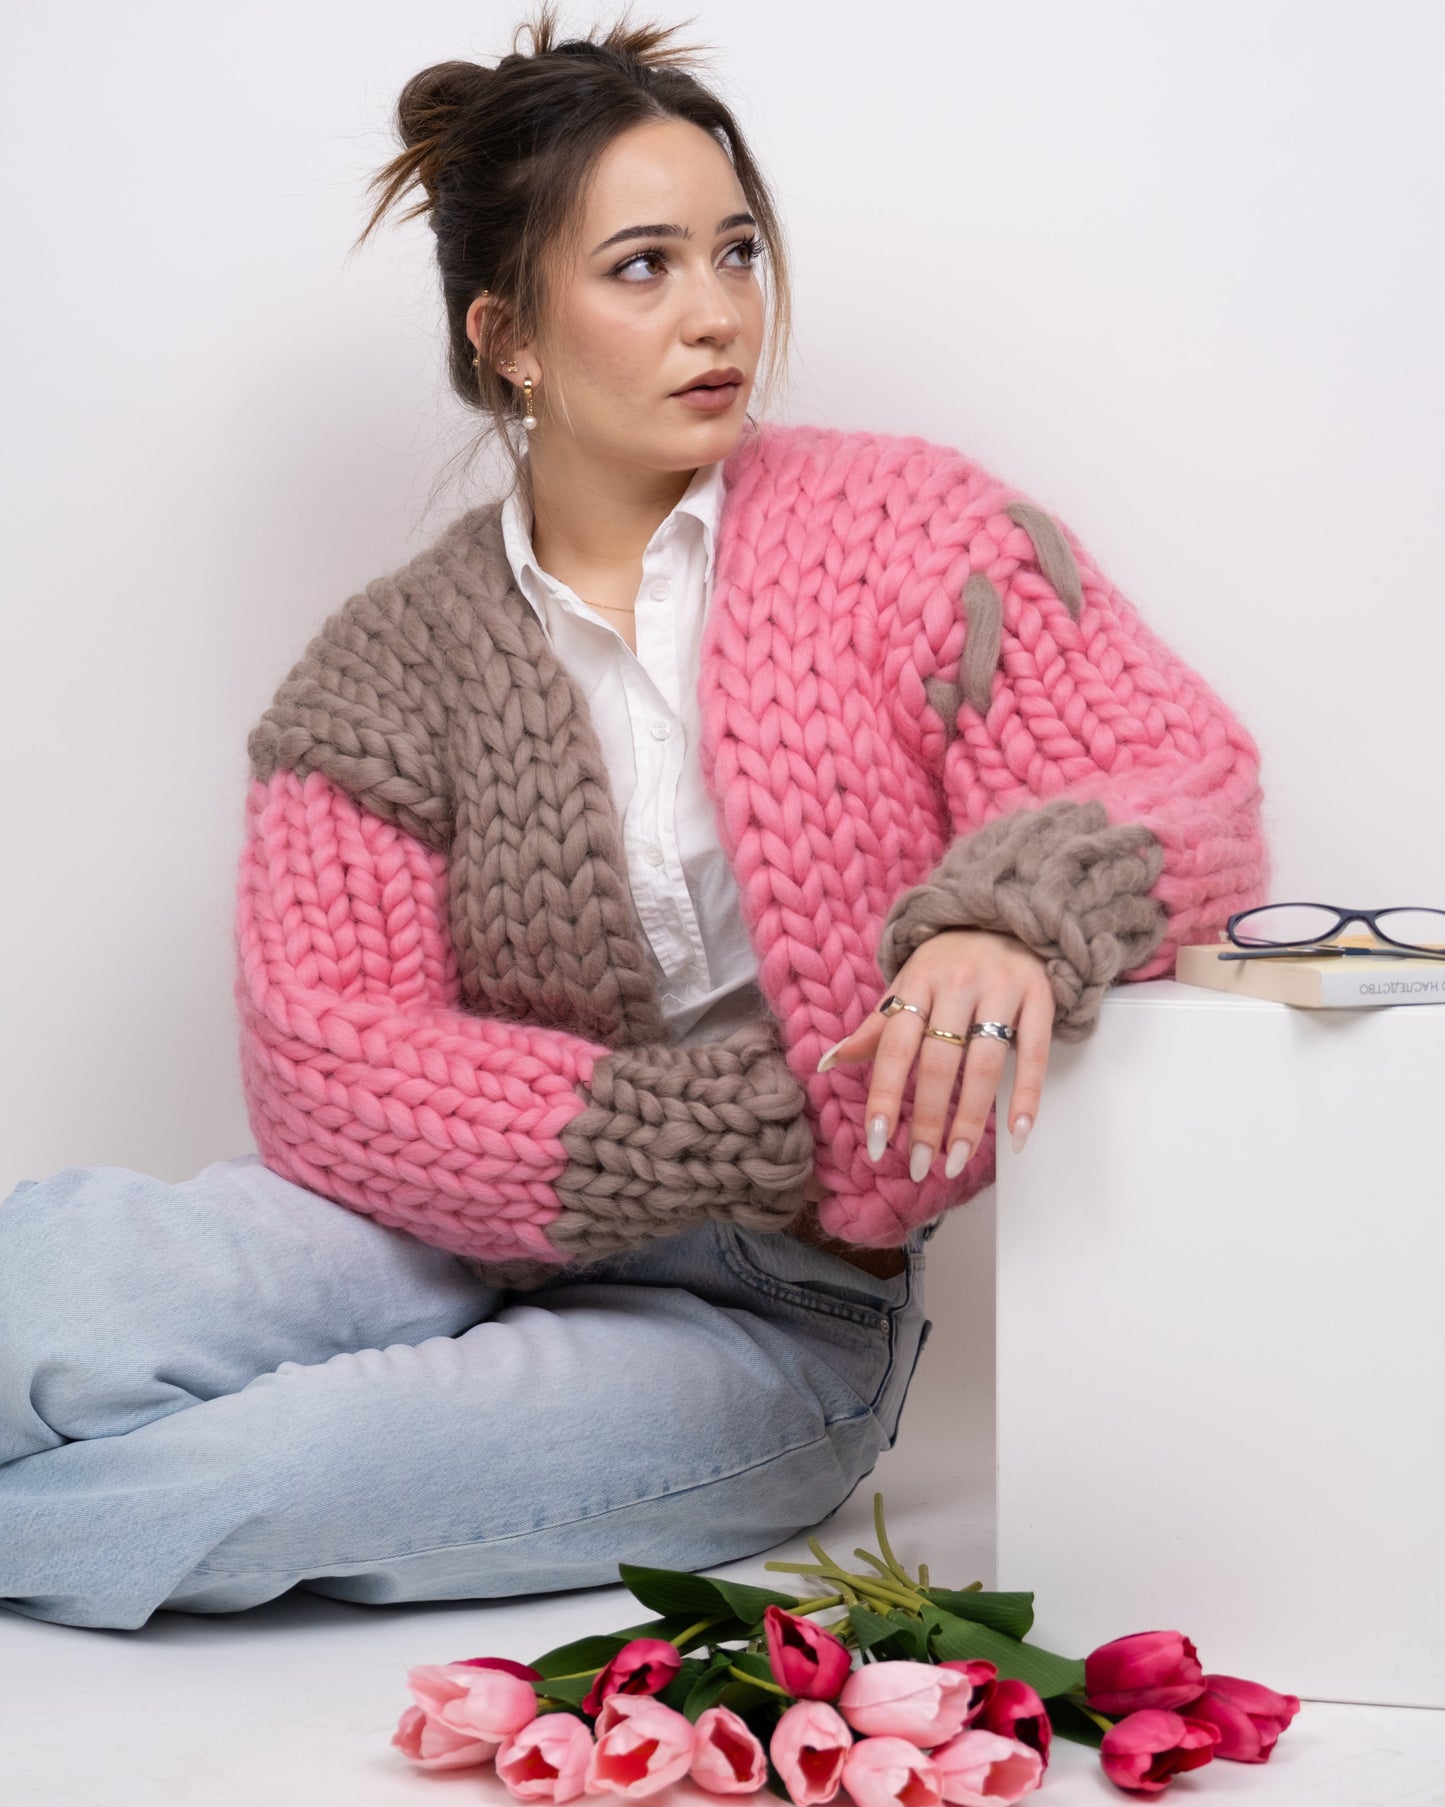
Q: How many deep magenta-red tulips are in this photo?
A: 8